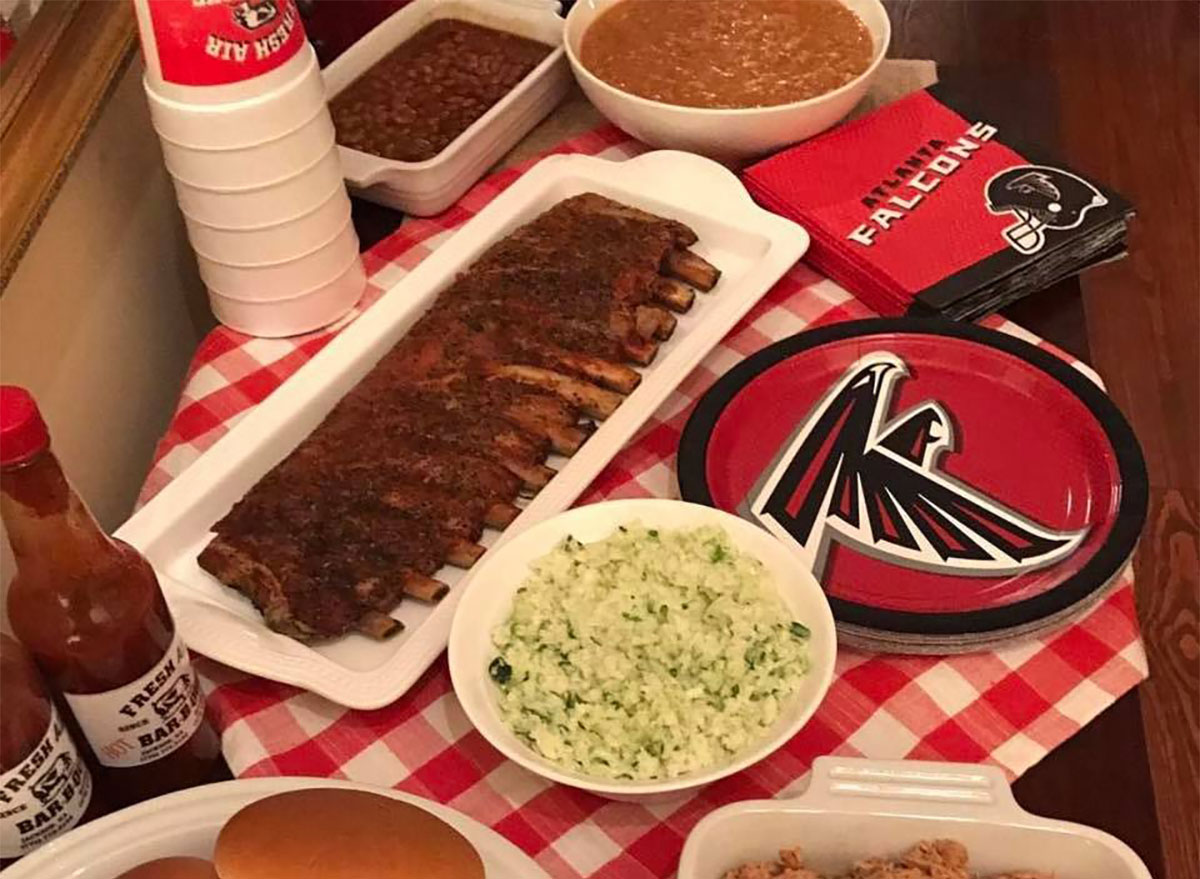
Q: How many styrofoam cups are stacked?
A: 6